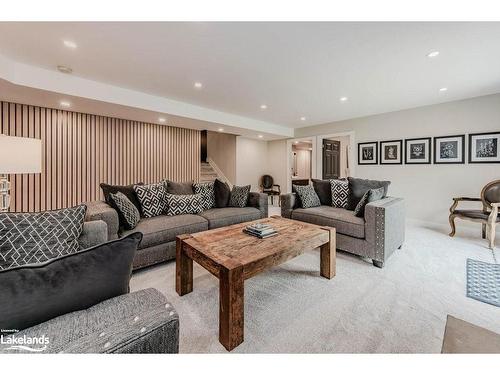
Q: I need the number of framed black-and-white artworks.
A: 5